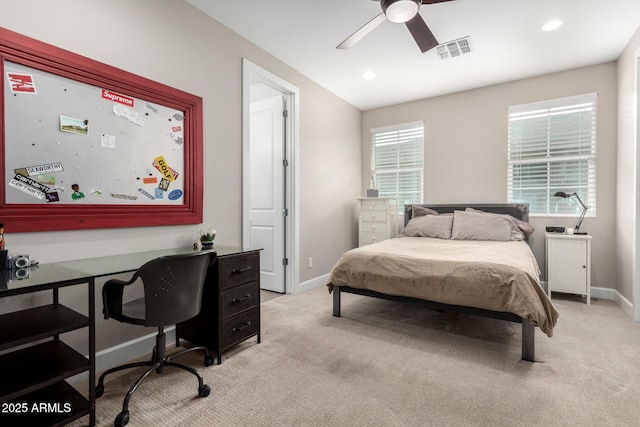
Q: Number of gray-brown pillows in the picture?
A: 4